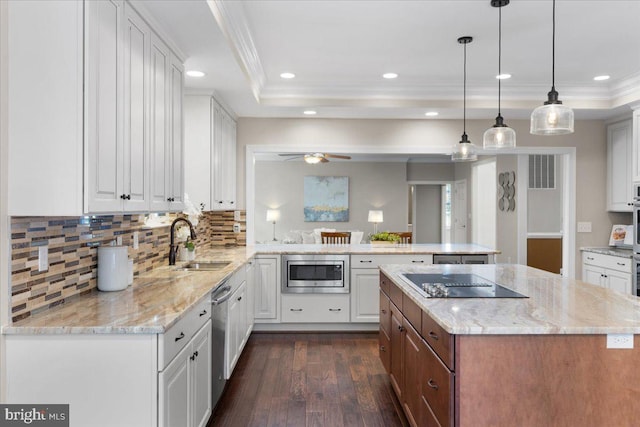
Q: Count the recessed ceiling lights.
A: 7